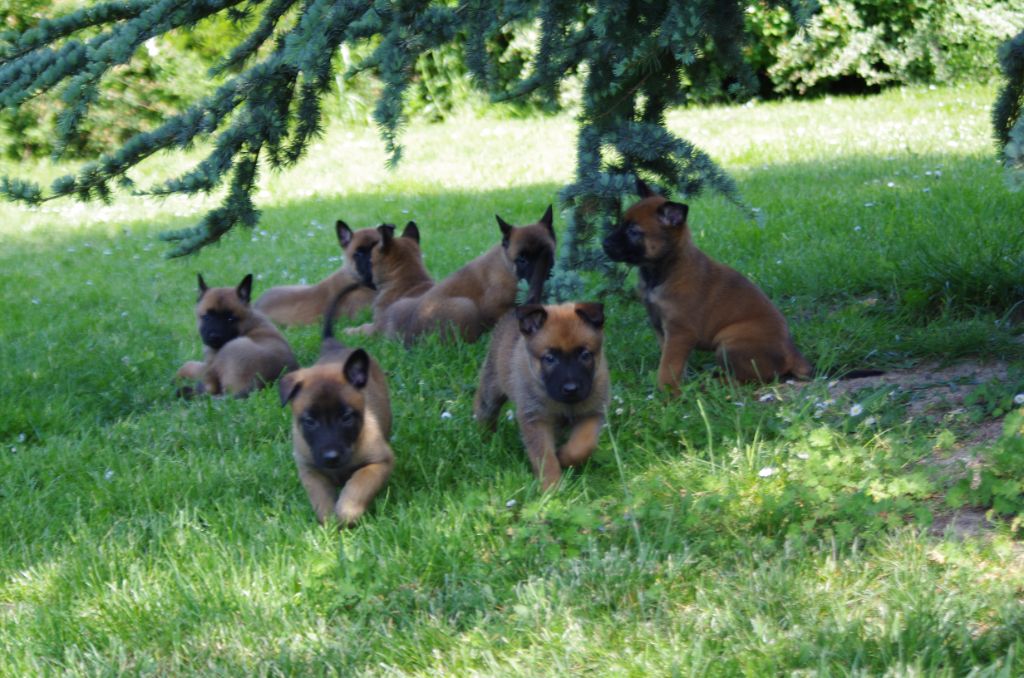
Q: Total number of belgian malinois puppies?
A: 7